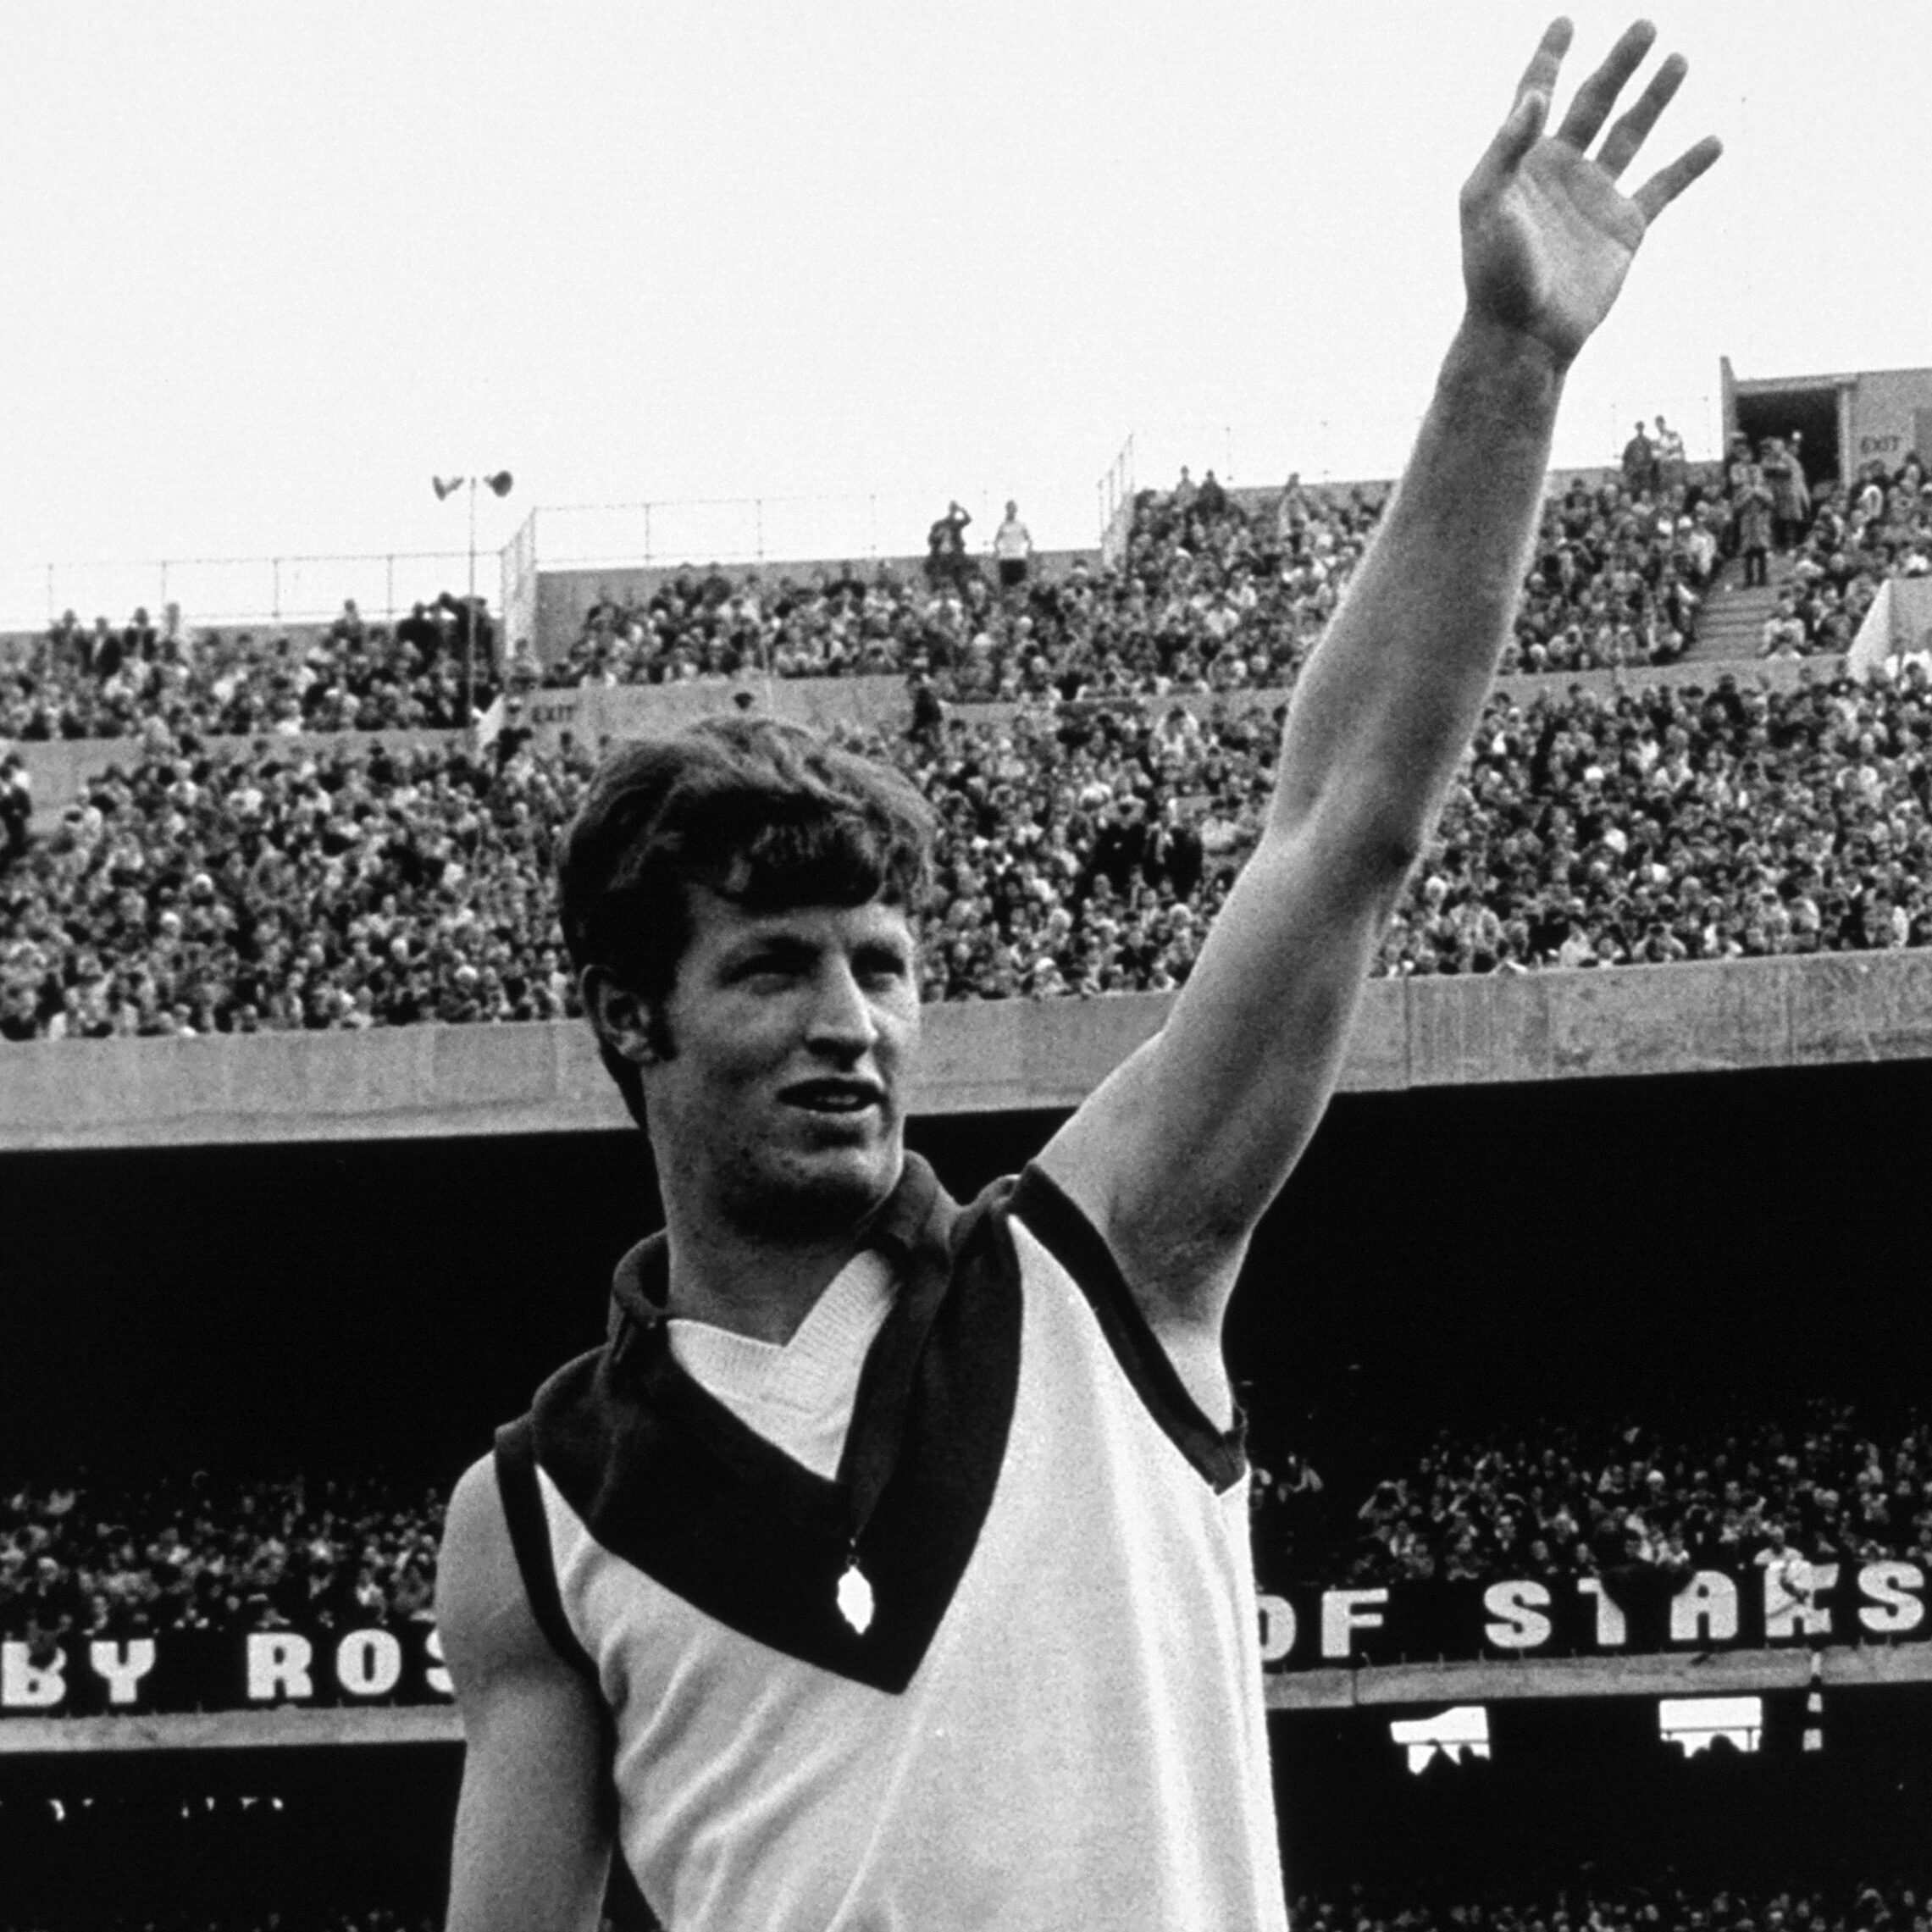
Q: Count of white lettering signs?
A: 2